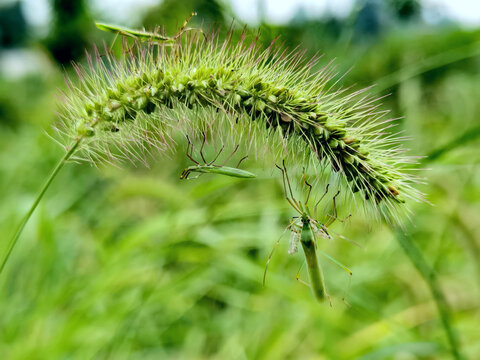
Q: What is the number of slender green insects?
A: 3